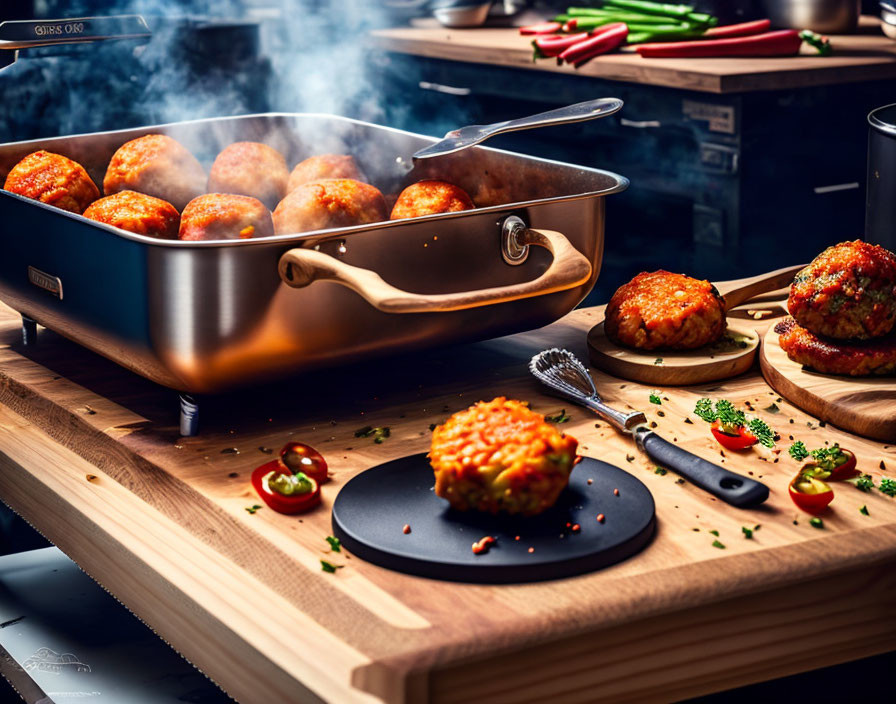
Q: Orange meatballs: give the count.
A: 12